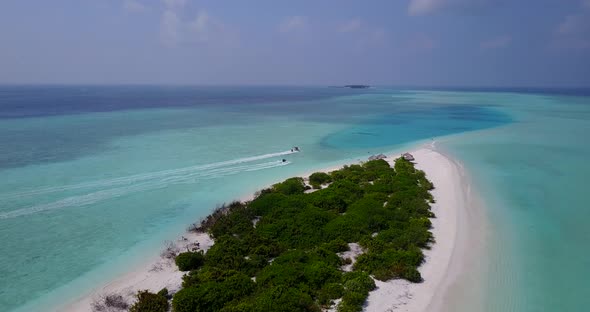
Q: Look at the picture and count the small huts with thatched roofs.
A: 3